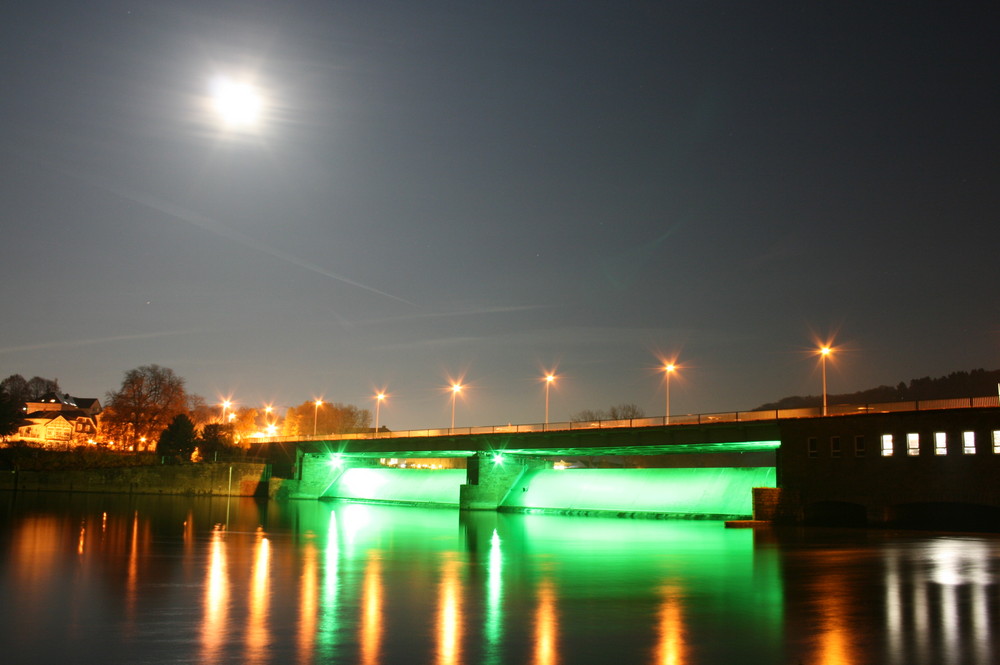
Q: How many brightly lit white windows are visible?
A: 5